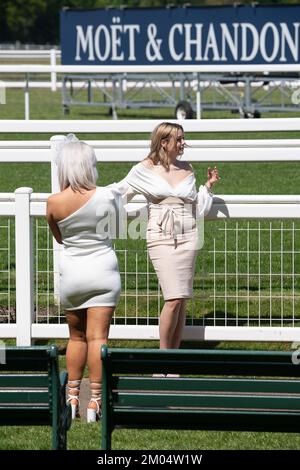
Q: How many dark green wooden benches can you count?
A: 2